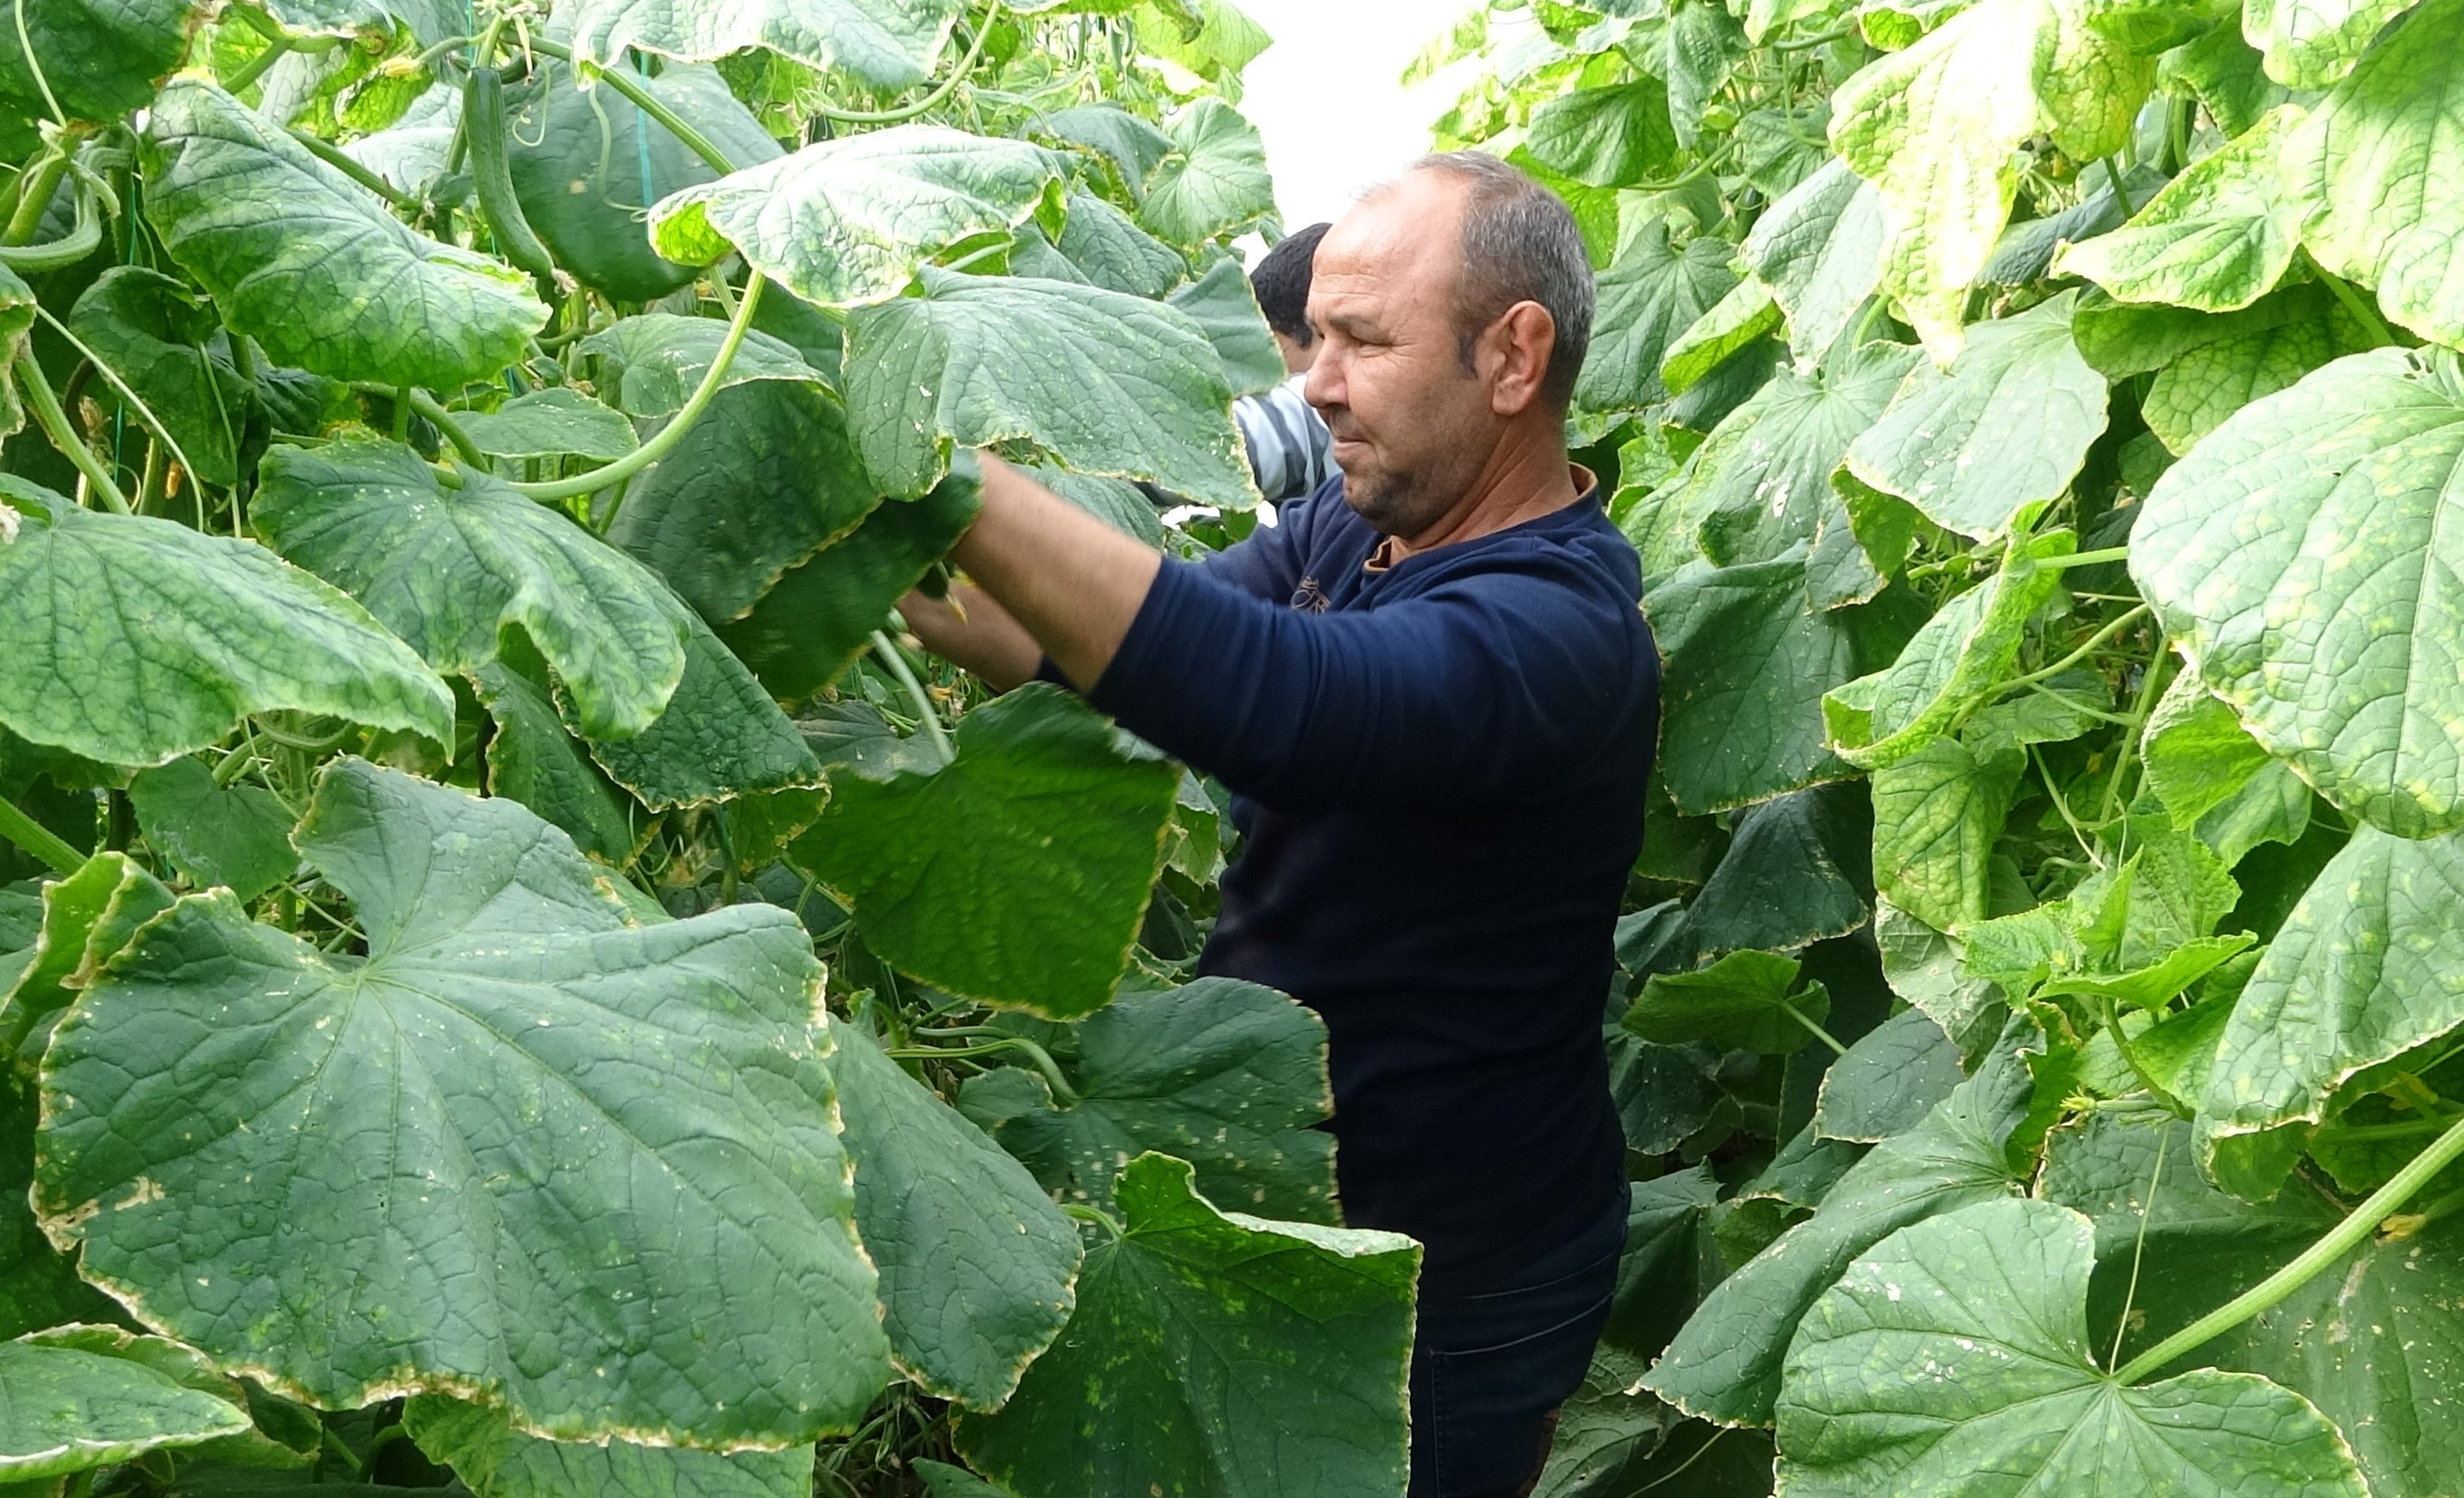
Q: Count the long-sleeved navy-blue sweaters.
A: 1